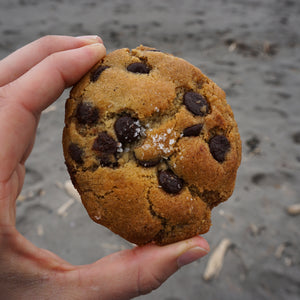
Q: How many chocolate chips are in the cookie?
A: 11